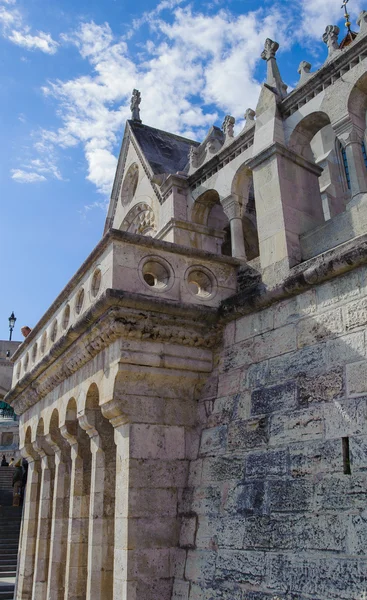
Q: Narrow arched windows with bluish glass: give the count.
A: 2